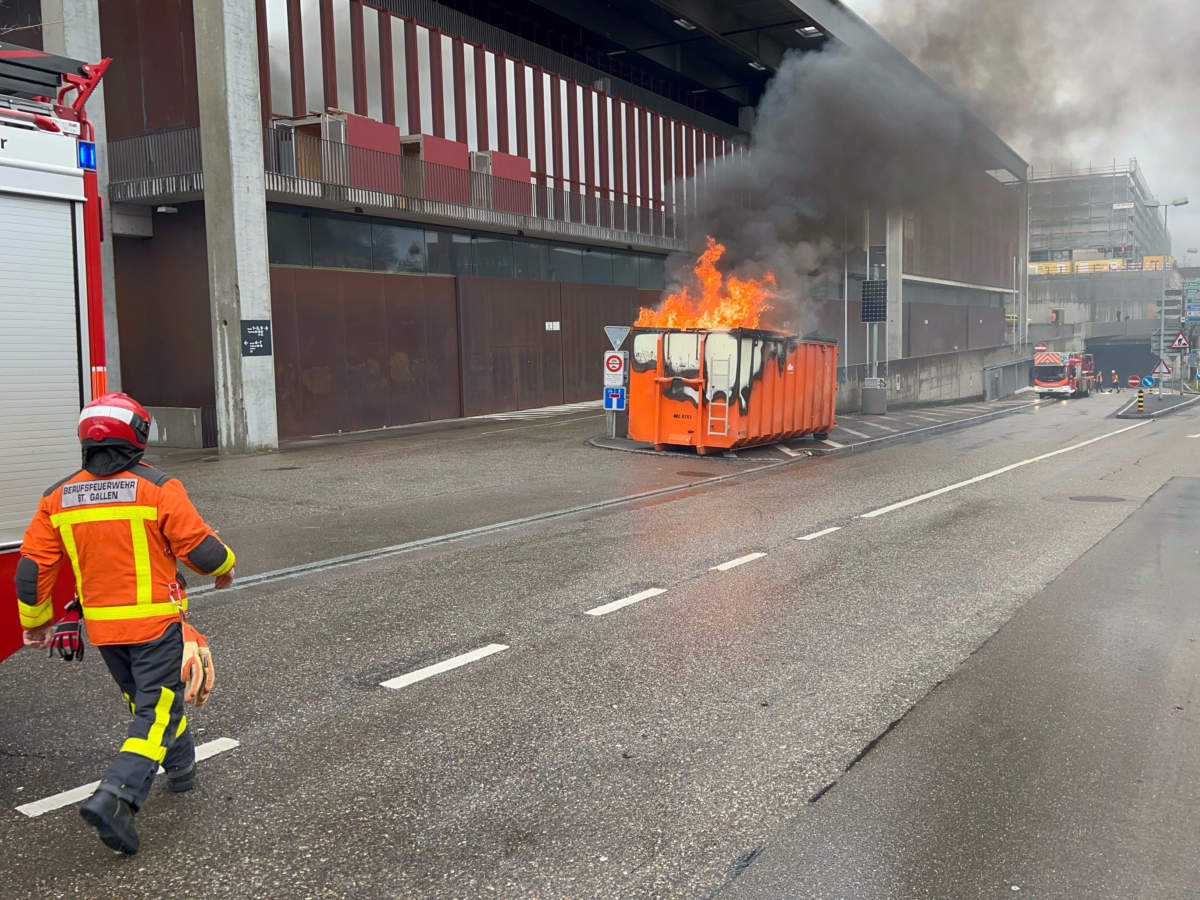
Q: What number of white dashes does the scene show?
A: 5